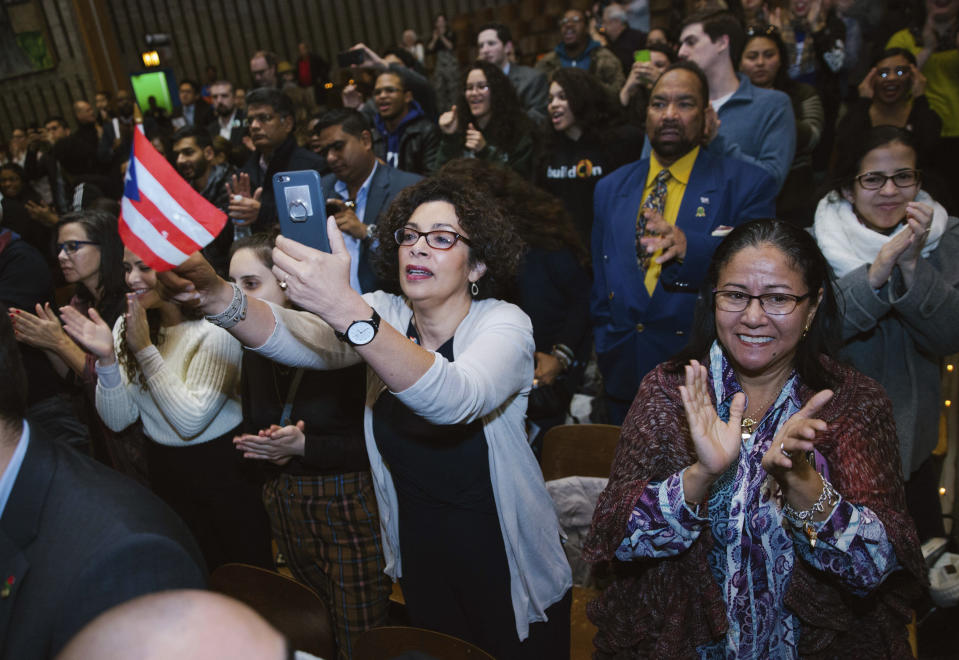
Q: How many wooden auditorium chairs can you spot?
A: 3